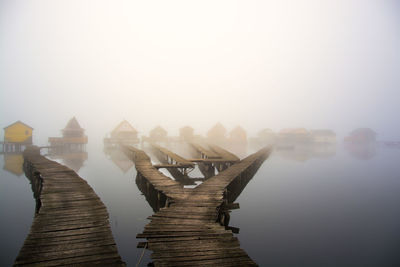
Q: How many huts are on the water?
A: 11